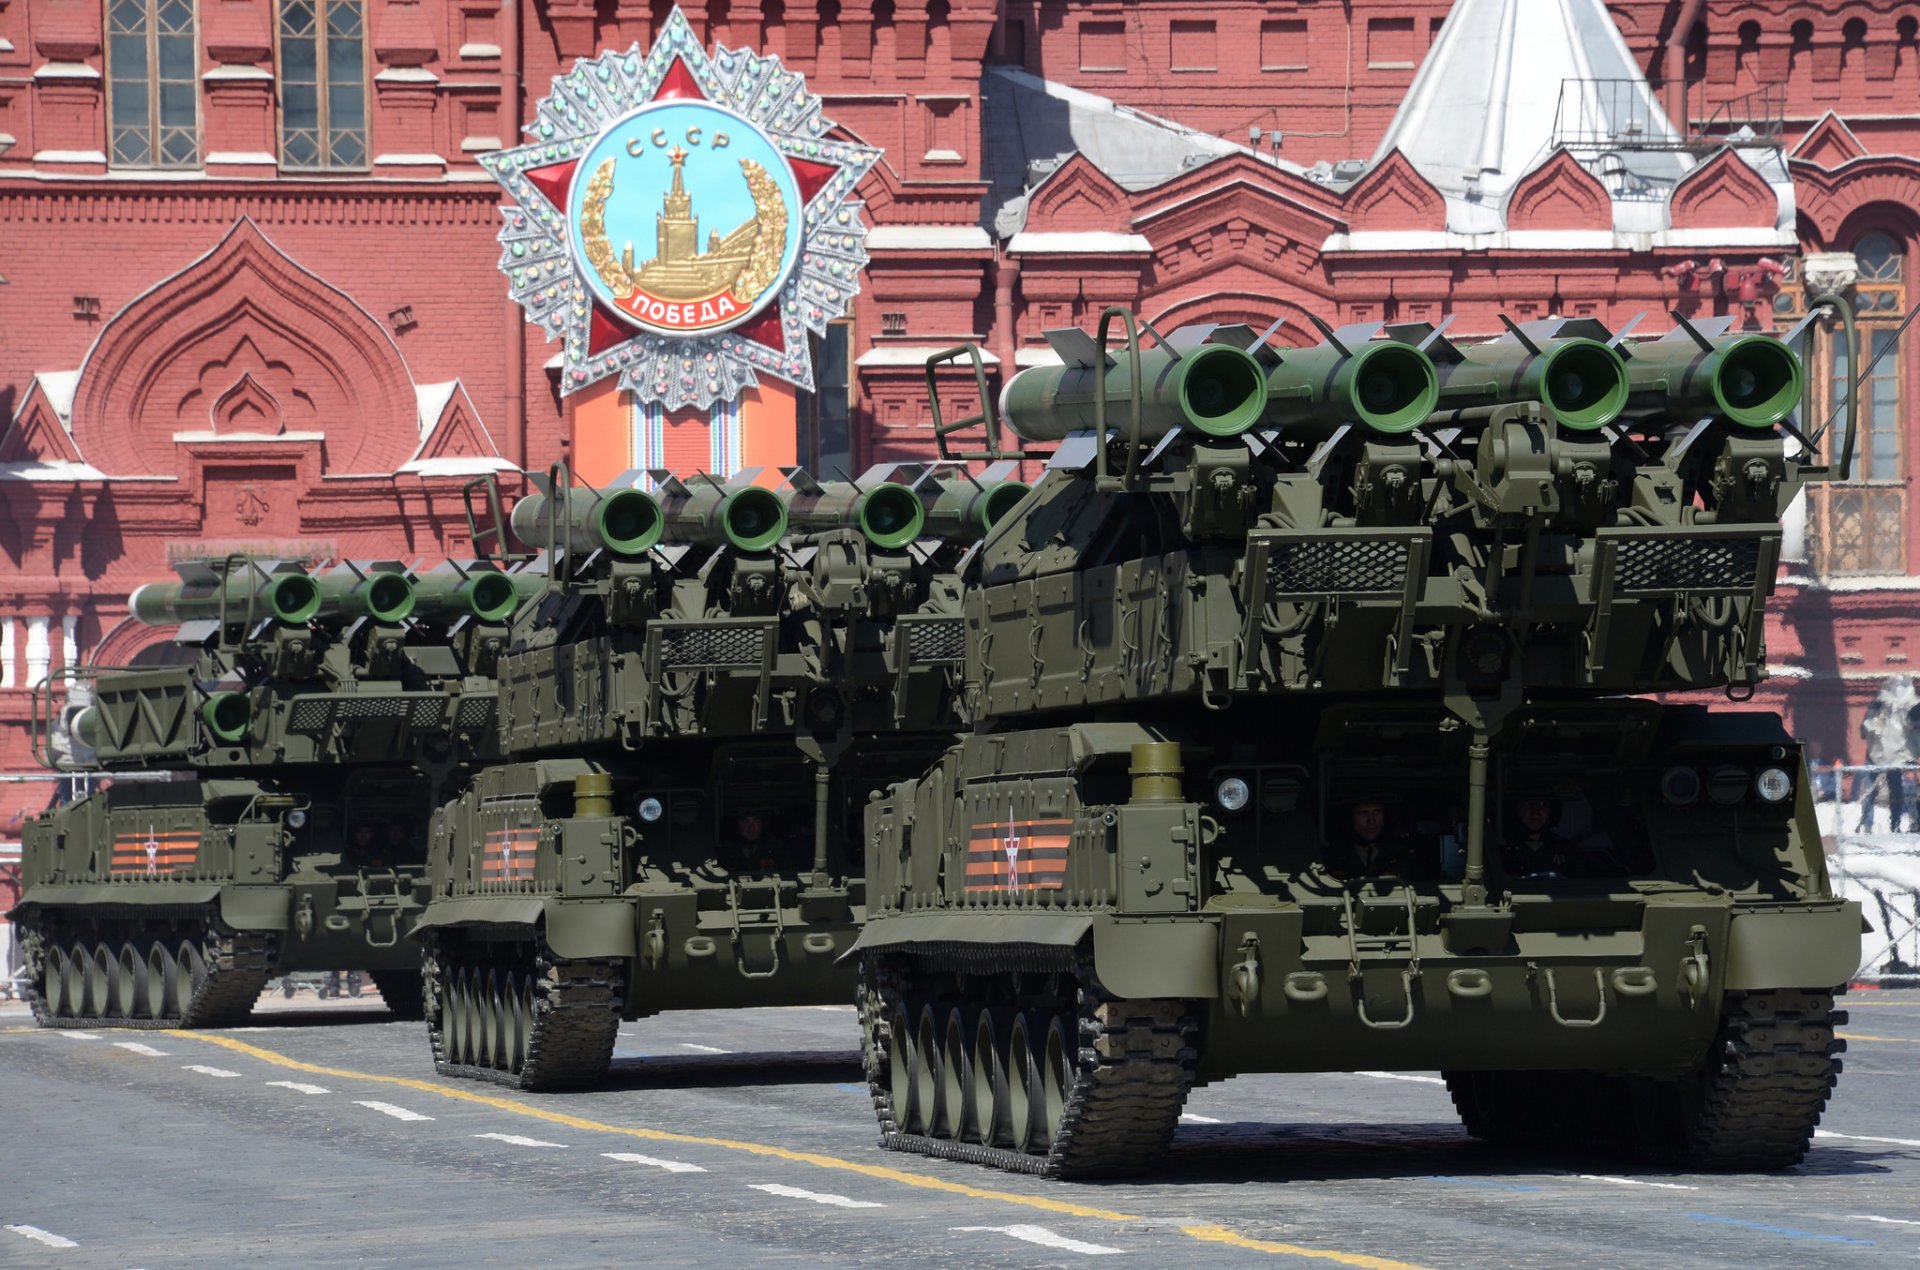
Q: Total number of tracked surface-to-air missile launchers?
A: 3